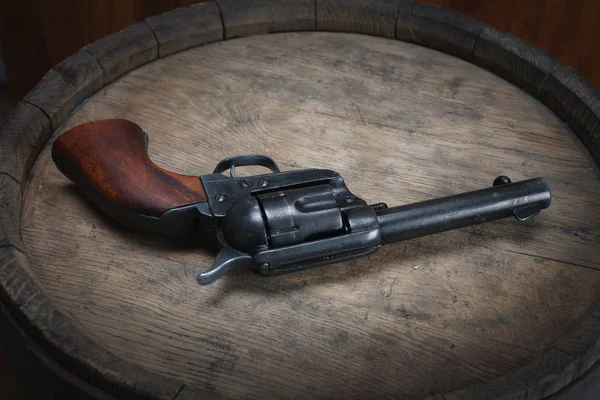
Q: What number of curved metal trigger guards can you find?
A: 1